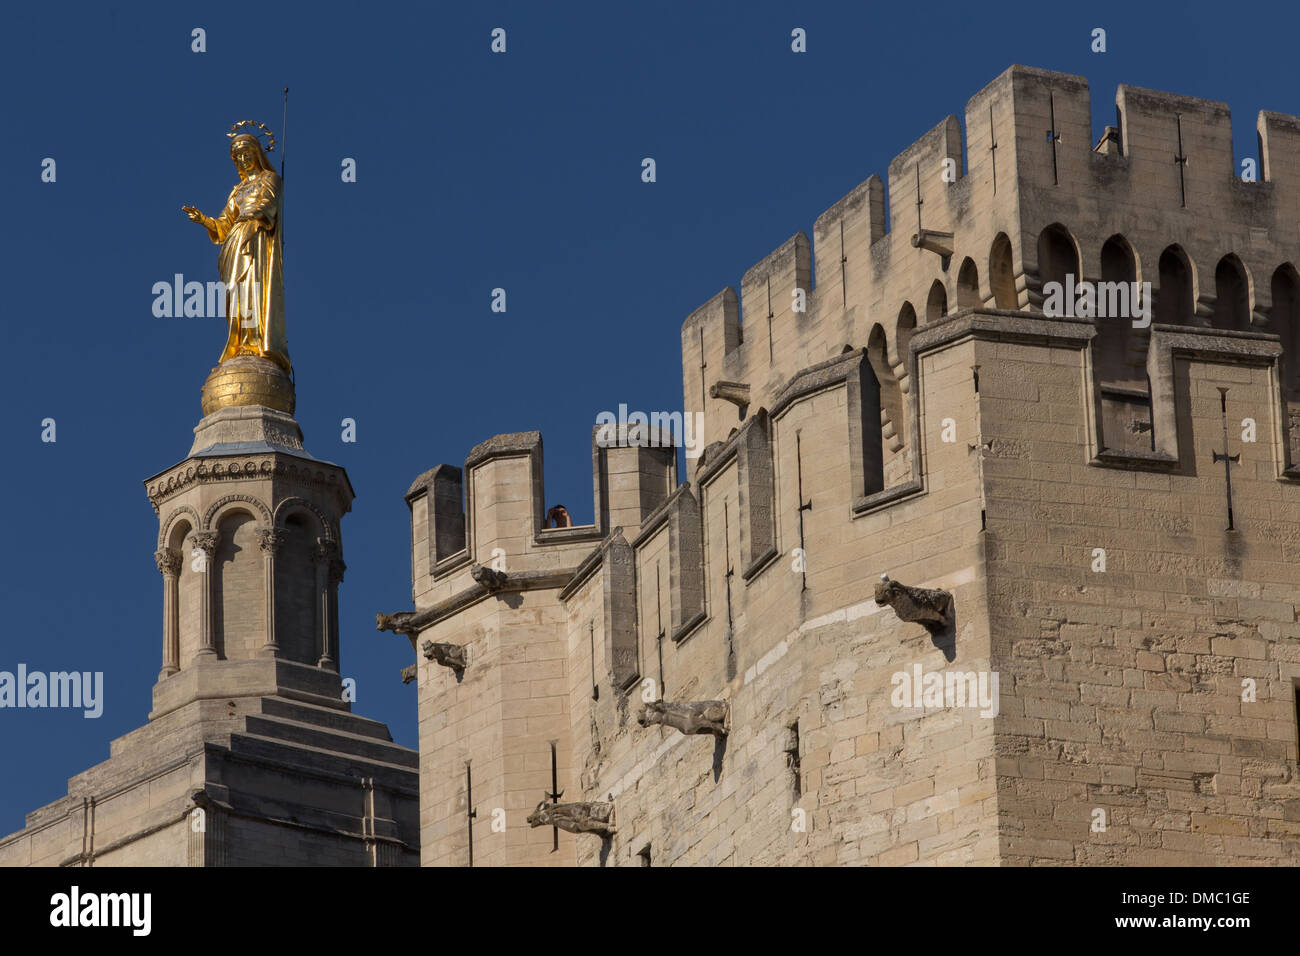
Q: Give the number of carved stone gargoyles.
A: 7